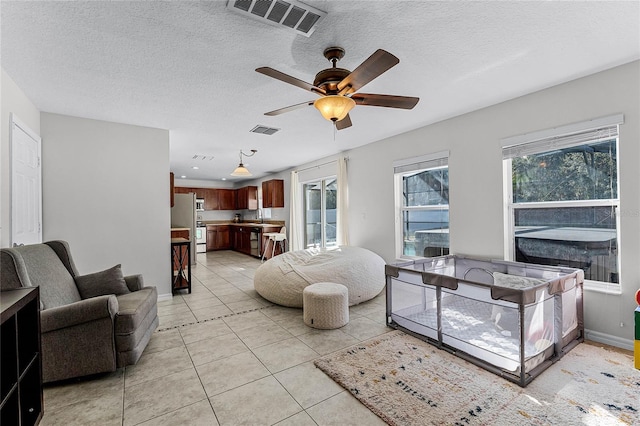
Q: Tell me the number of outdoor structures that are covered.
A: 1